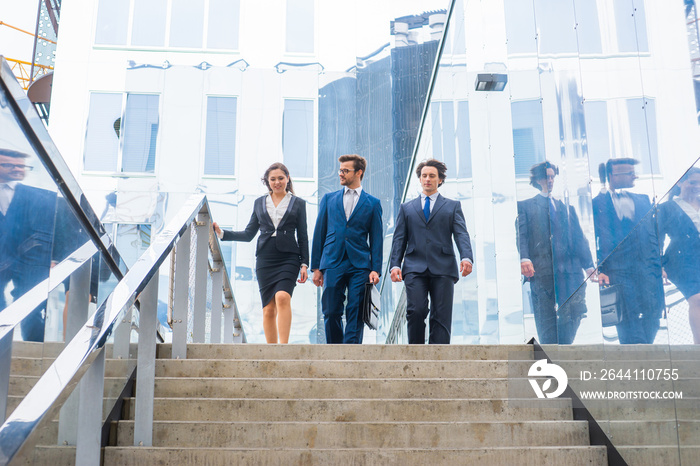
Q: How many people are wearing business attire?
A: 3